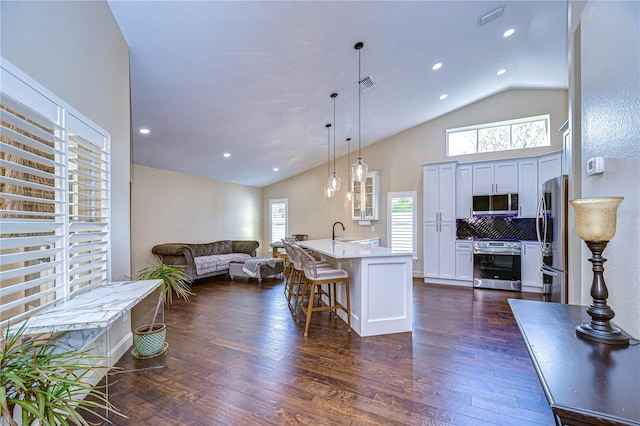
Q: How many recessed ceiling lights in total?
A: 7